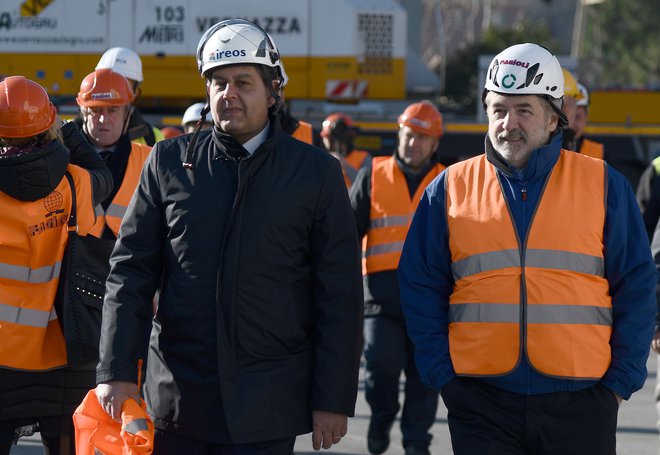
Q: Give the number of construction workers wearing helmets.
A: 12